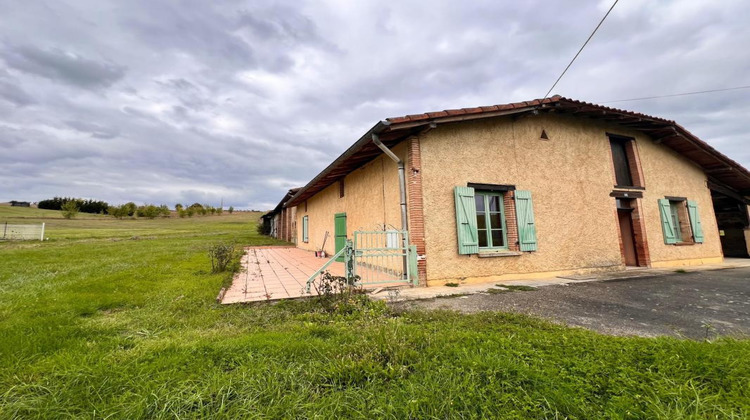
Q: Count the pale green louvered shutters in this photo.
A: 4